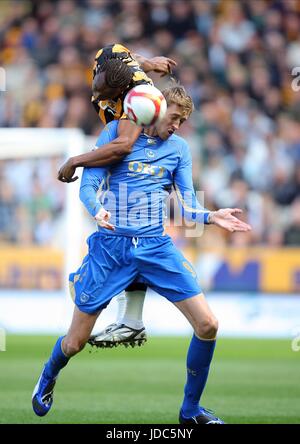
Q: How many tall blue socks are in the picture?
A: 2